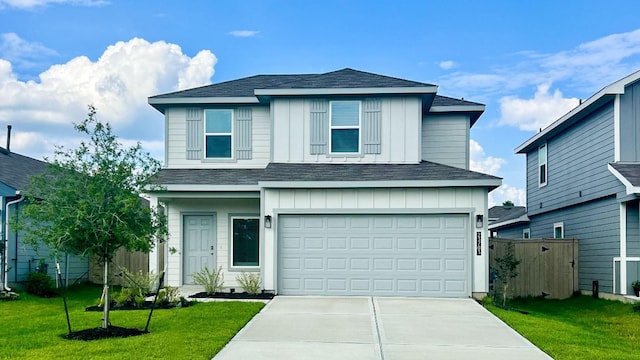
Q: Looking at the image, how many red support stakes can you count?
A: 0